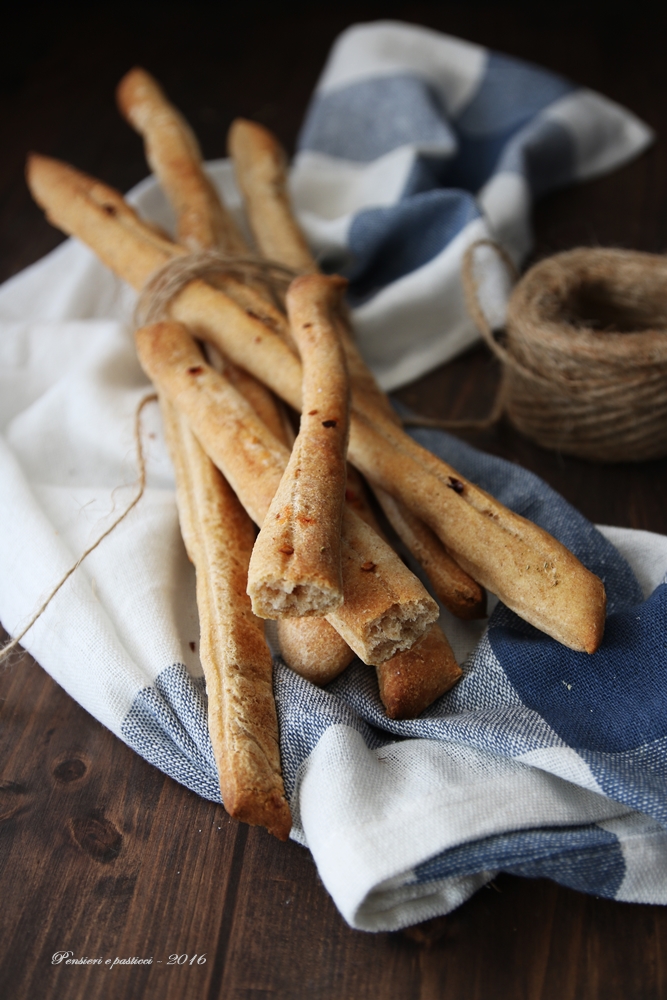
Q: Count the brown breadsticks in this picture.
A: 7